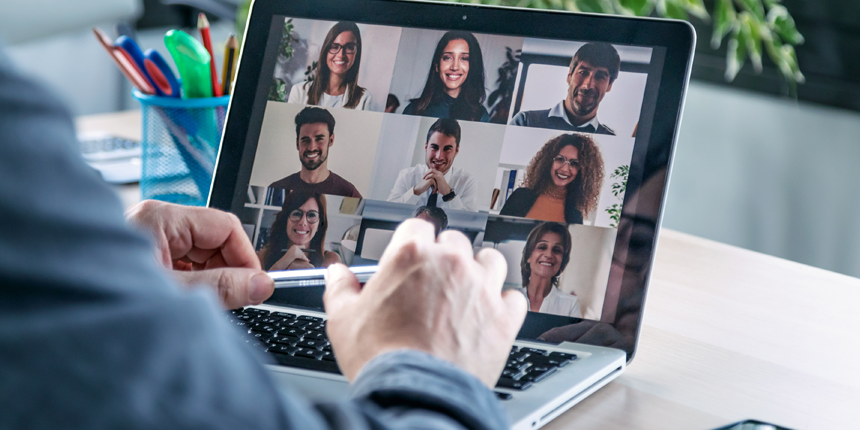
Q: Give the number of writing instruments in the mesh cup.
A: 3